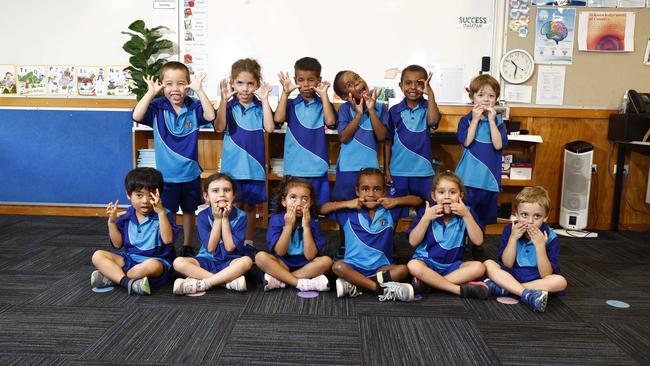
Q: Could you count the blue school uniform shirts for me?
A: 12